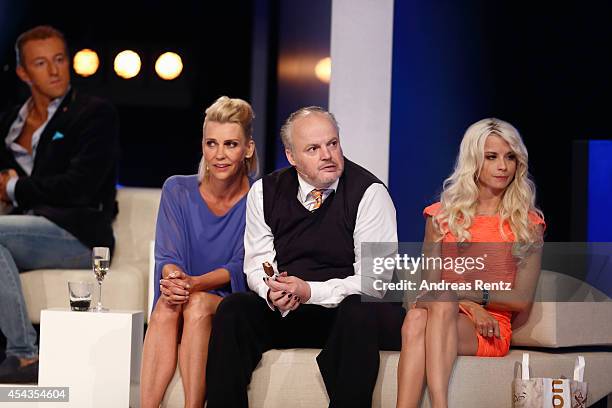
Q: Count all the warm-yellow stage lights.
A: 4